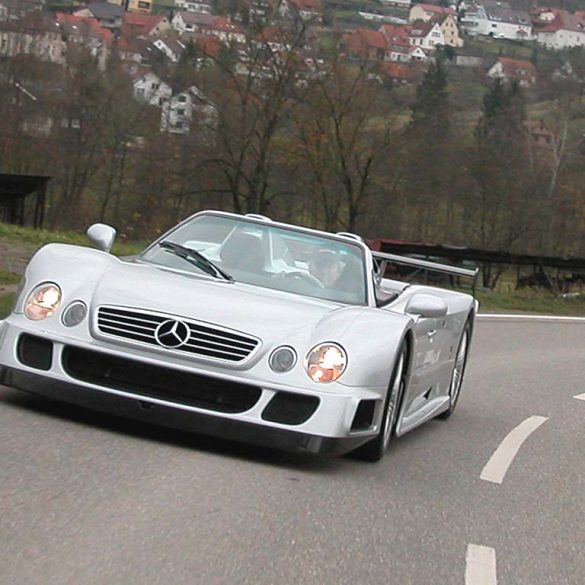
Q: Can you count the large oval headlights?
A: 2